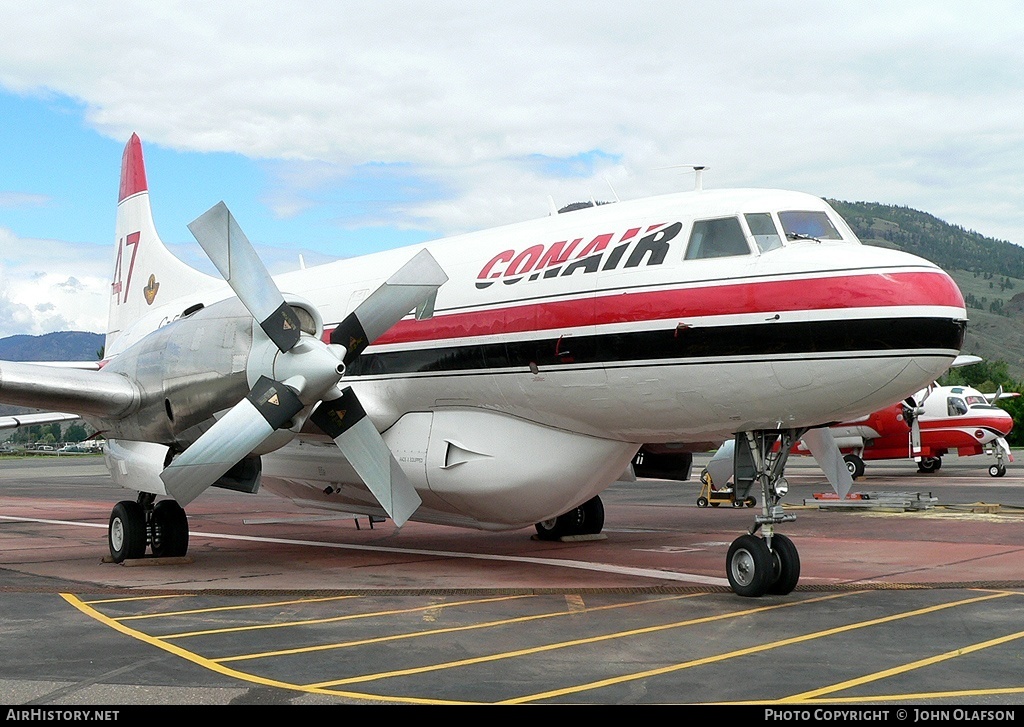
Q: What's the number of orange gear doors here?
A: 0